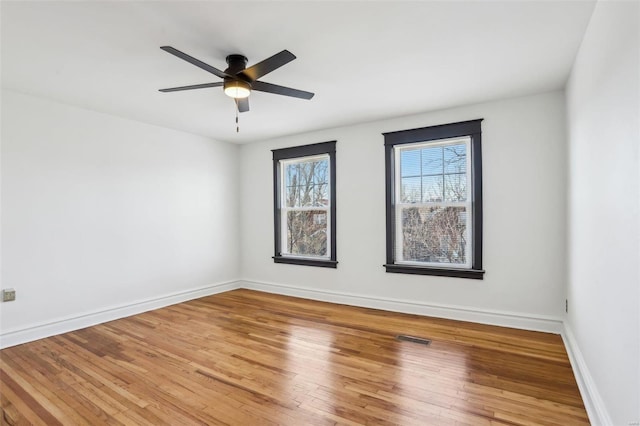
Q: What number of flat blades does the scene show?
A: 5